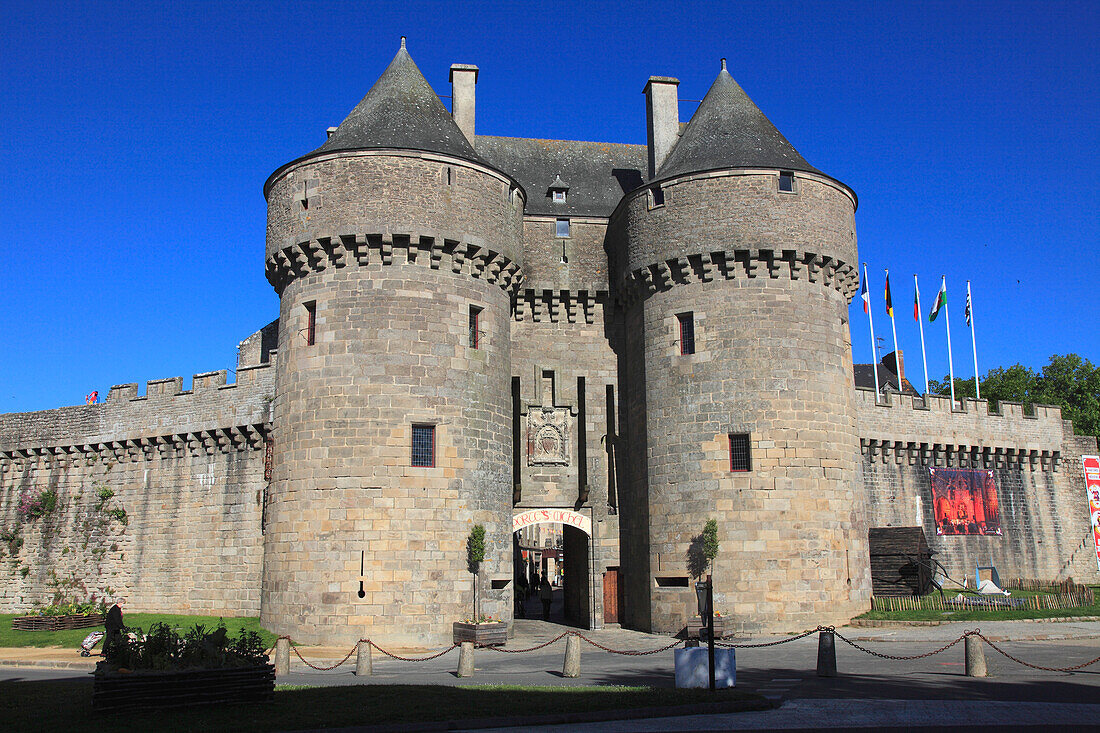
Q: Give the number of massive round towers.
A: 2